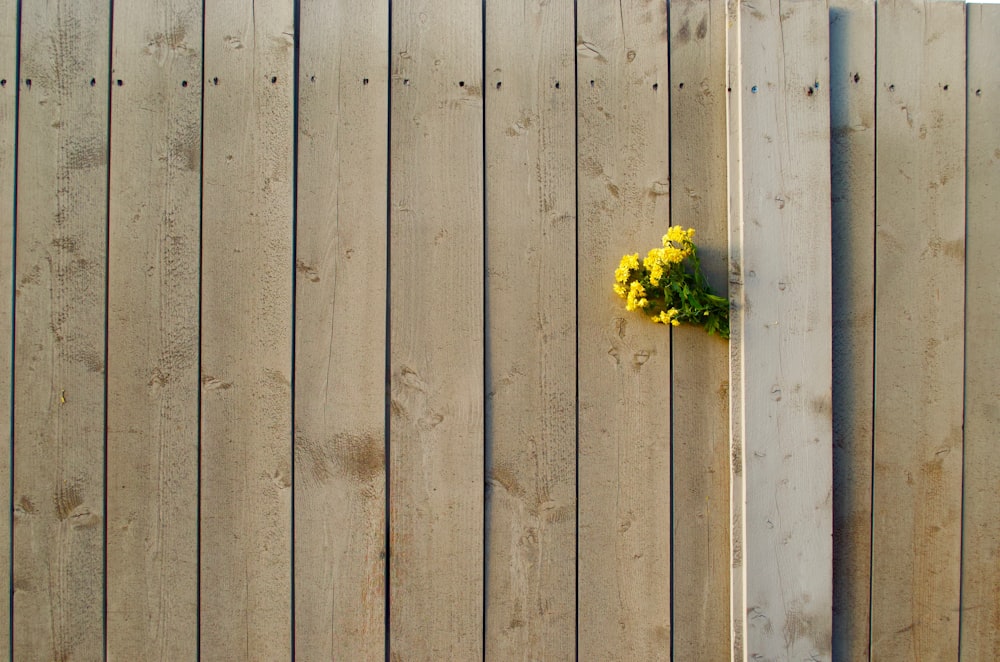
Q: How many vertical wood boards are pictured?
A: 13